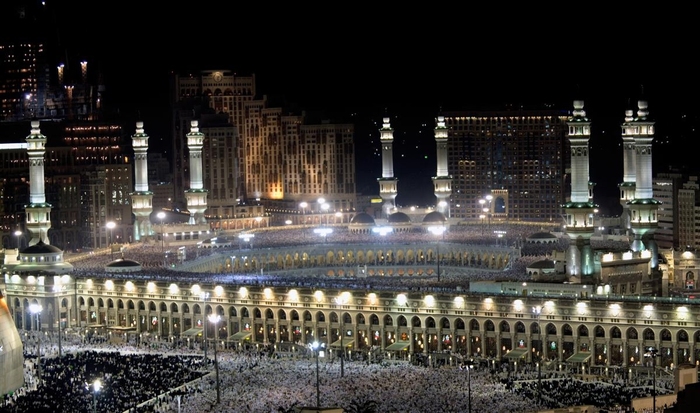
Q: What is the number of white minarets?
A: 8